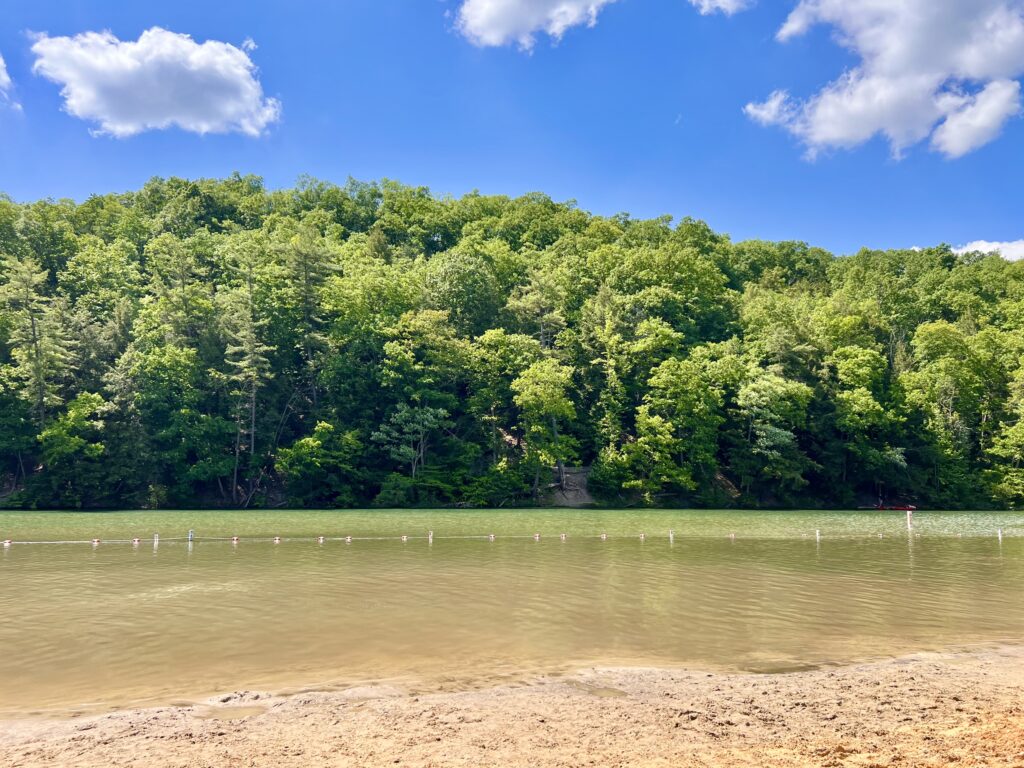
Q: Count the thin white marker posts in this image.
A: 7